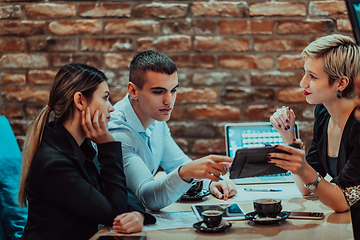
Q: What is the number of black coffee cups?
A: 3